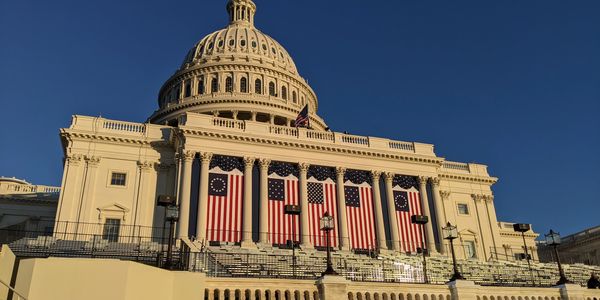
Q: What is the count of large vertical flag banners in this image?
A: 5